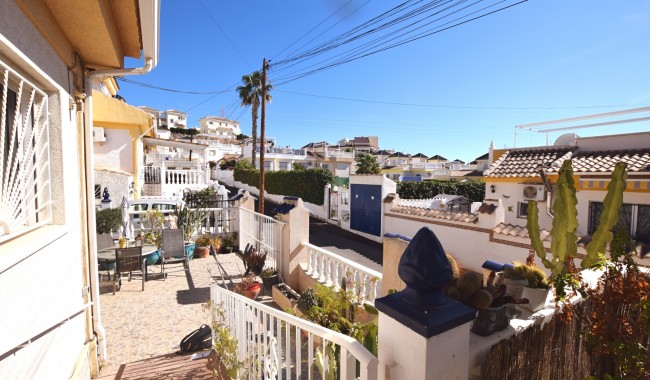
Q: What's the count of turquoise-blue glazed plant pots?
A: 3